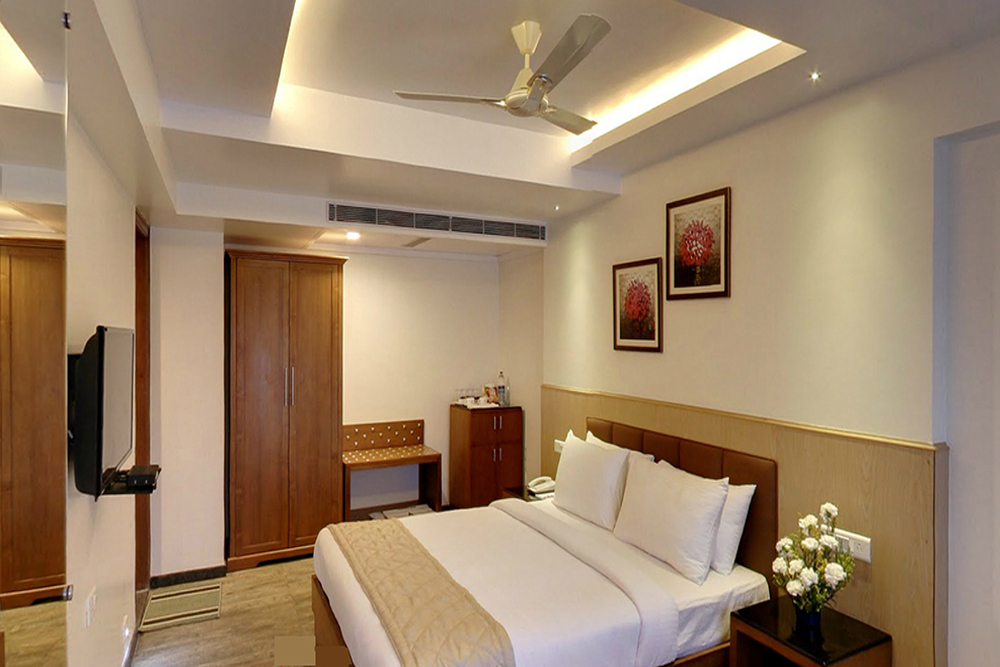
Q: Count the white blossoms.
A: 10